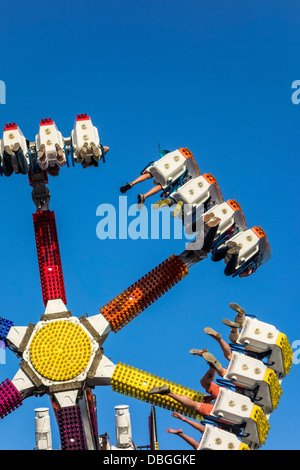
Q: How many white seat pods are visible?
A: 11